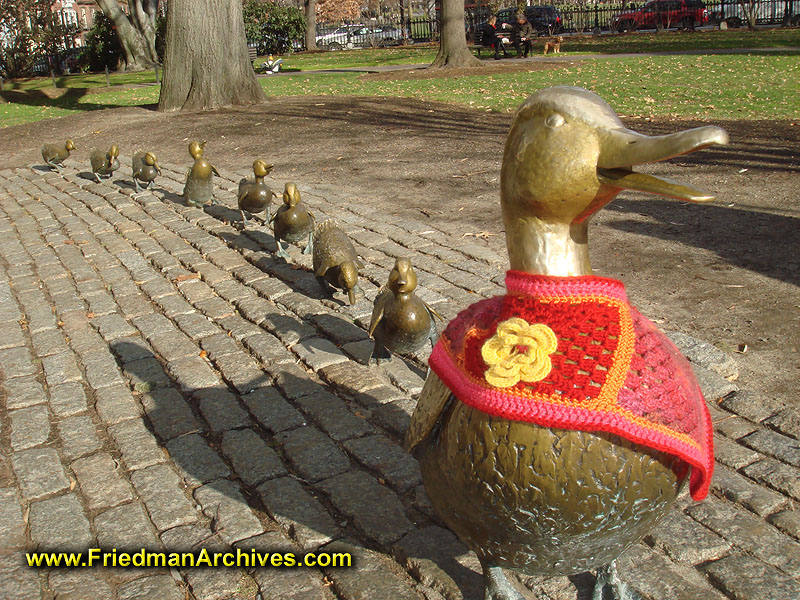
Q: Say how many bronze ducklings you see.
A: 8